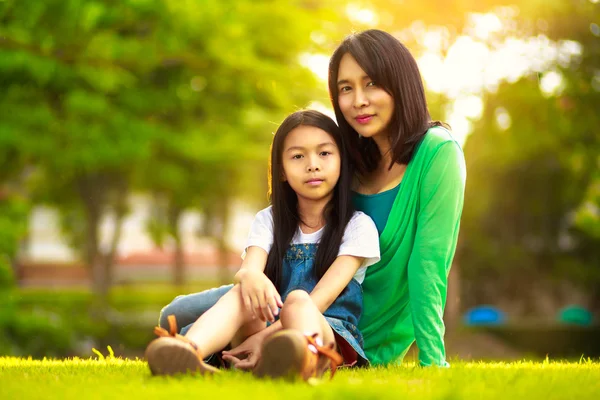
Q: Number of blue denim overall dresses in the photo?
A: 1